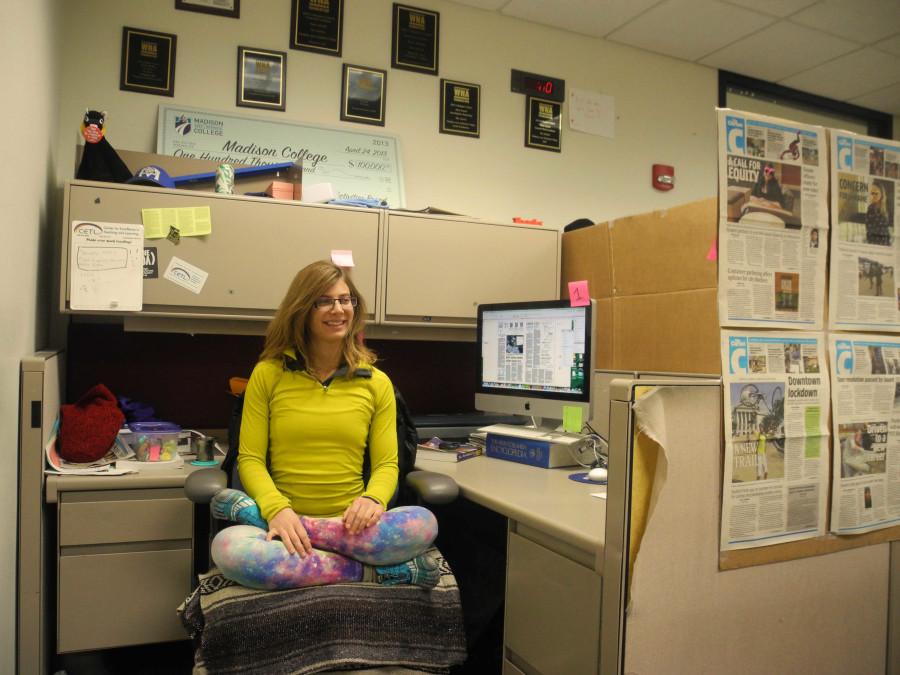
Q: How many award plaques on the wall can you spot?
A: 8